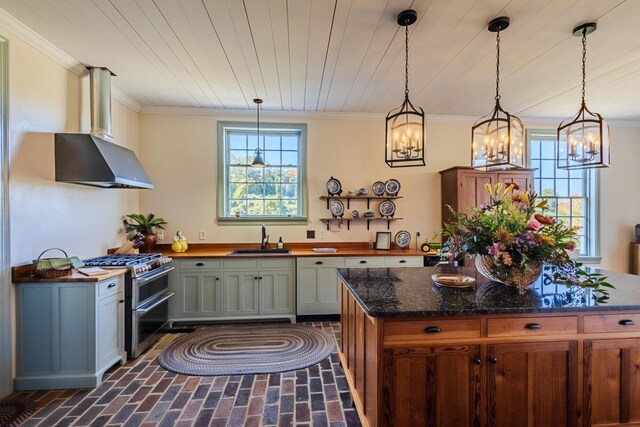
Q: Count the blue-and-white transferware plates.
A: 6